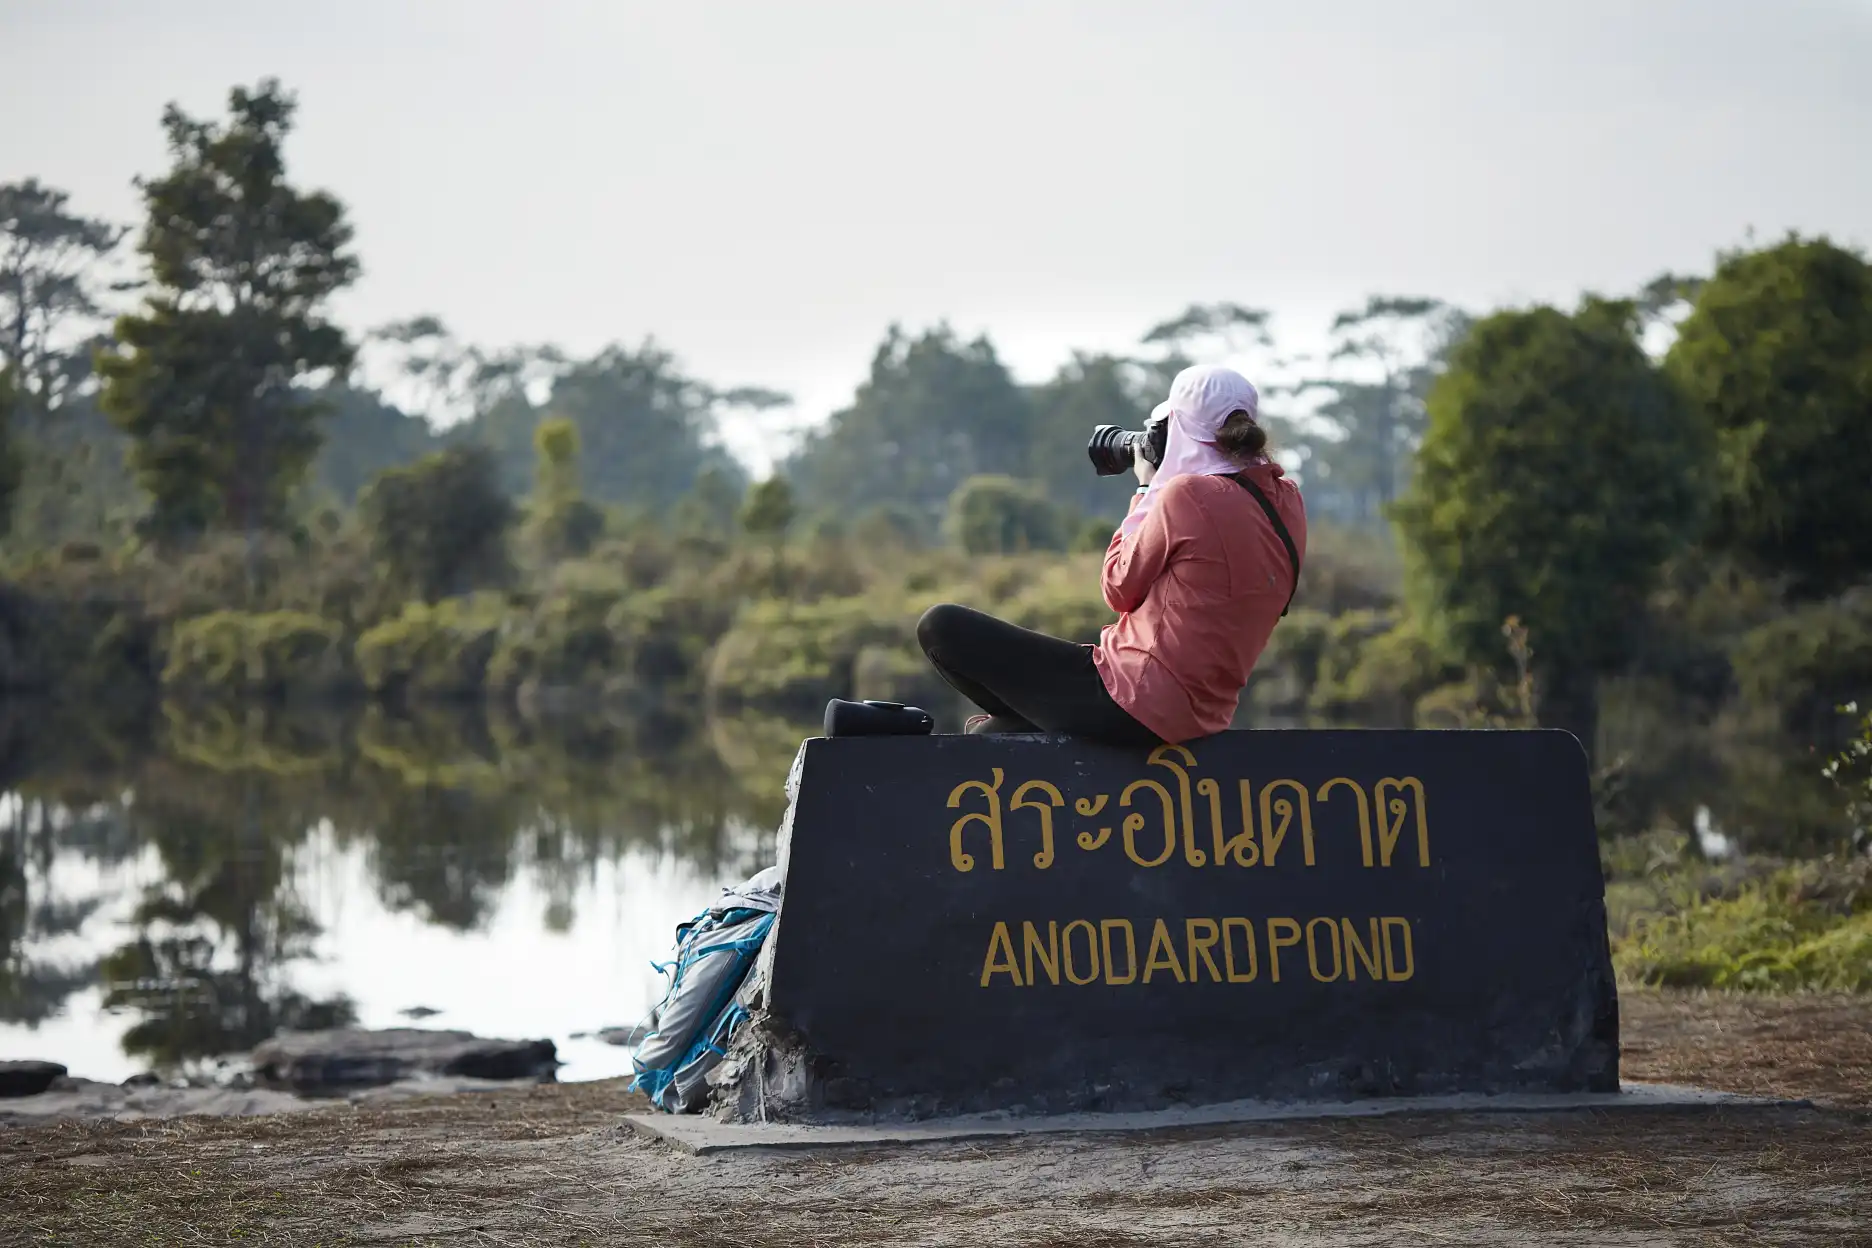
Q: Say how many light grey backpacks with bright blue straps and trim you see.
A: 1